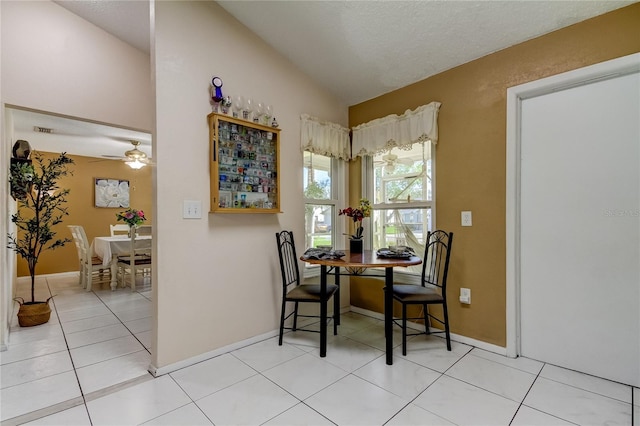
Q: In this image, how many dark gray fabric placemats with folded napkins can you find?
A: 2